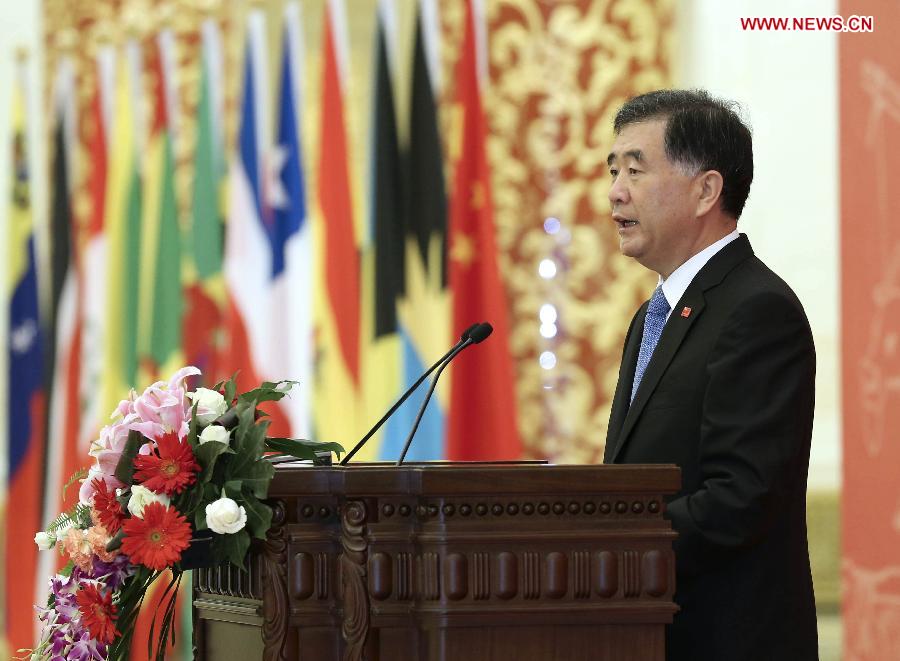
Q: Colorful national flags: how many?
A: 12